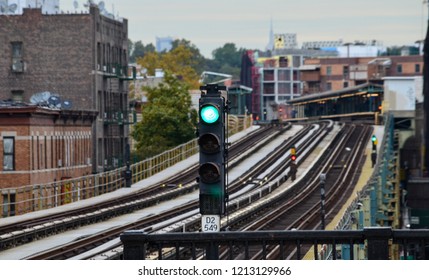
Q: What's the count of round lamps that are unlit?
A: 2